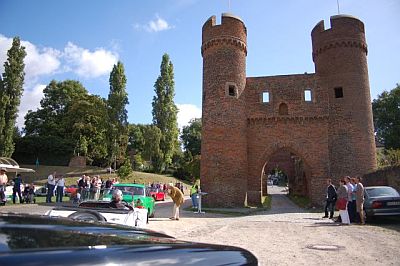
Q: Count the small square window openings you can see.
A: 4